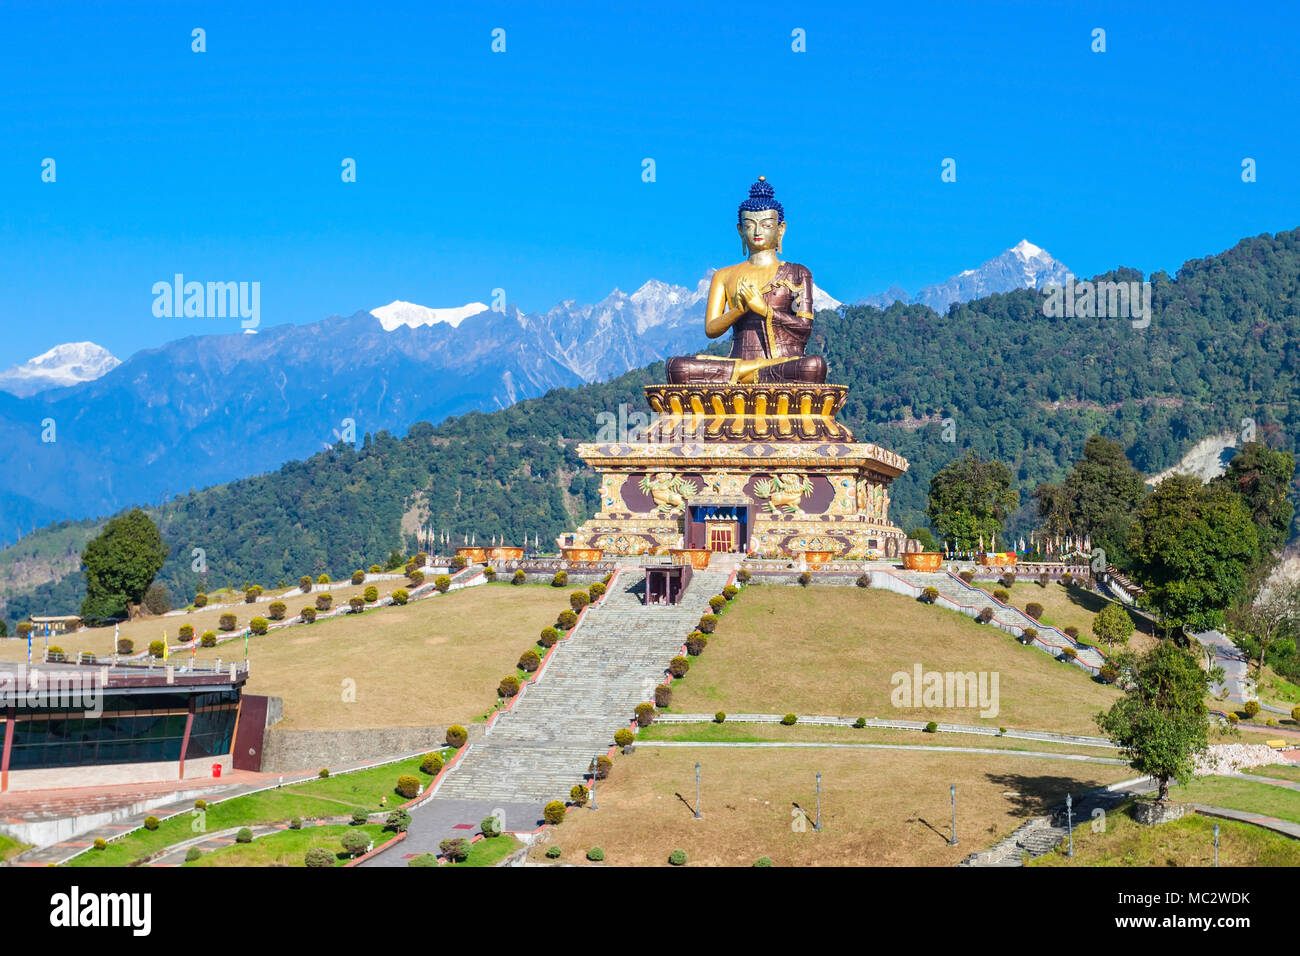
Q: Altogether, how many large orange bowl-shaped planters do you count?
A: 7